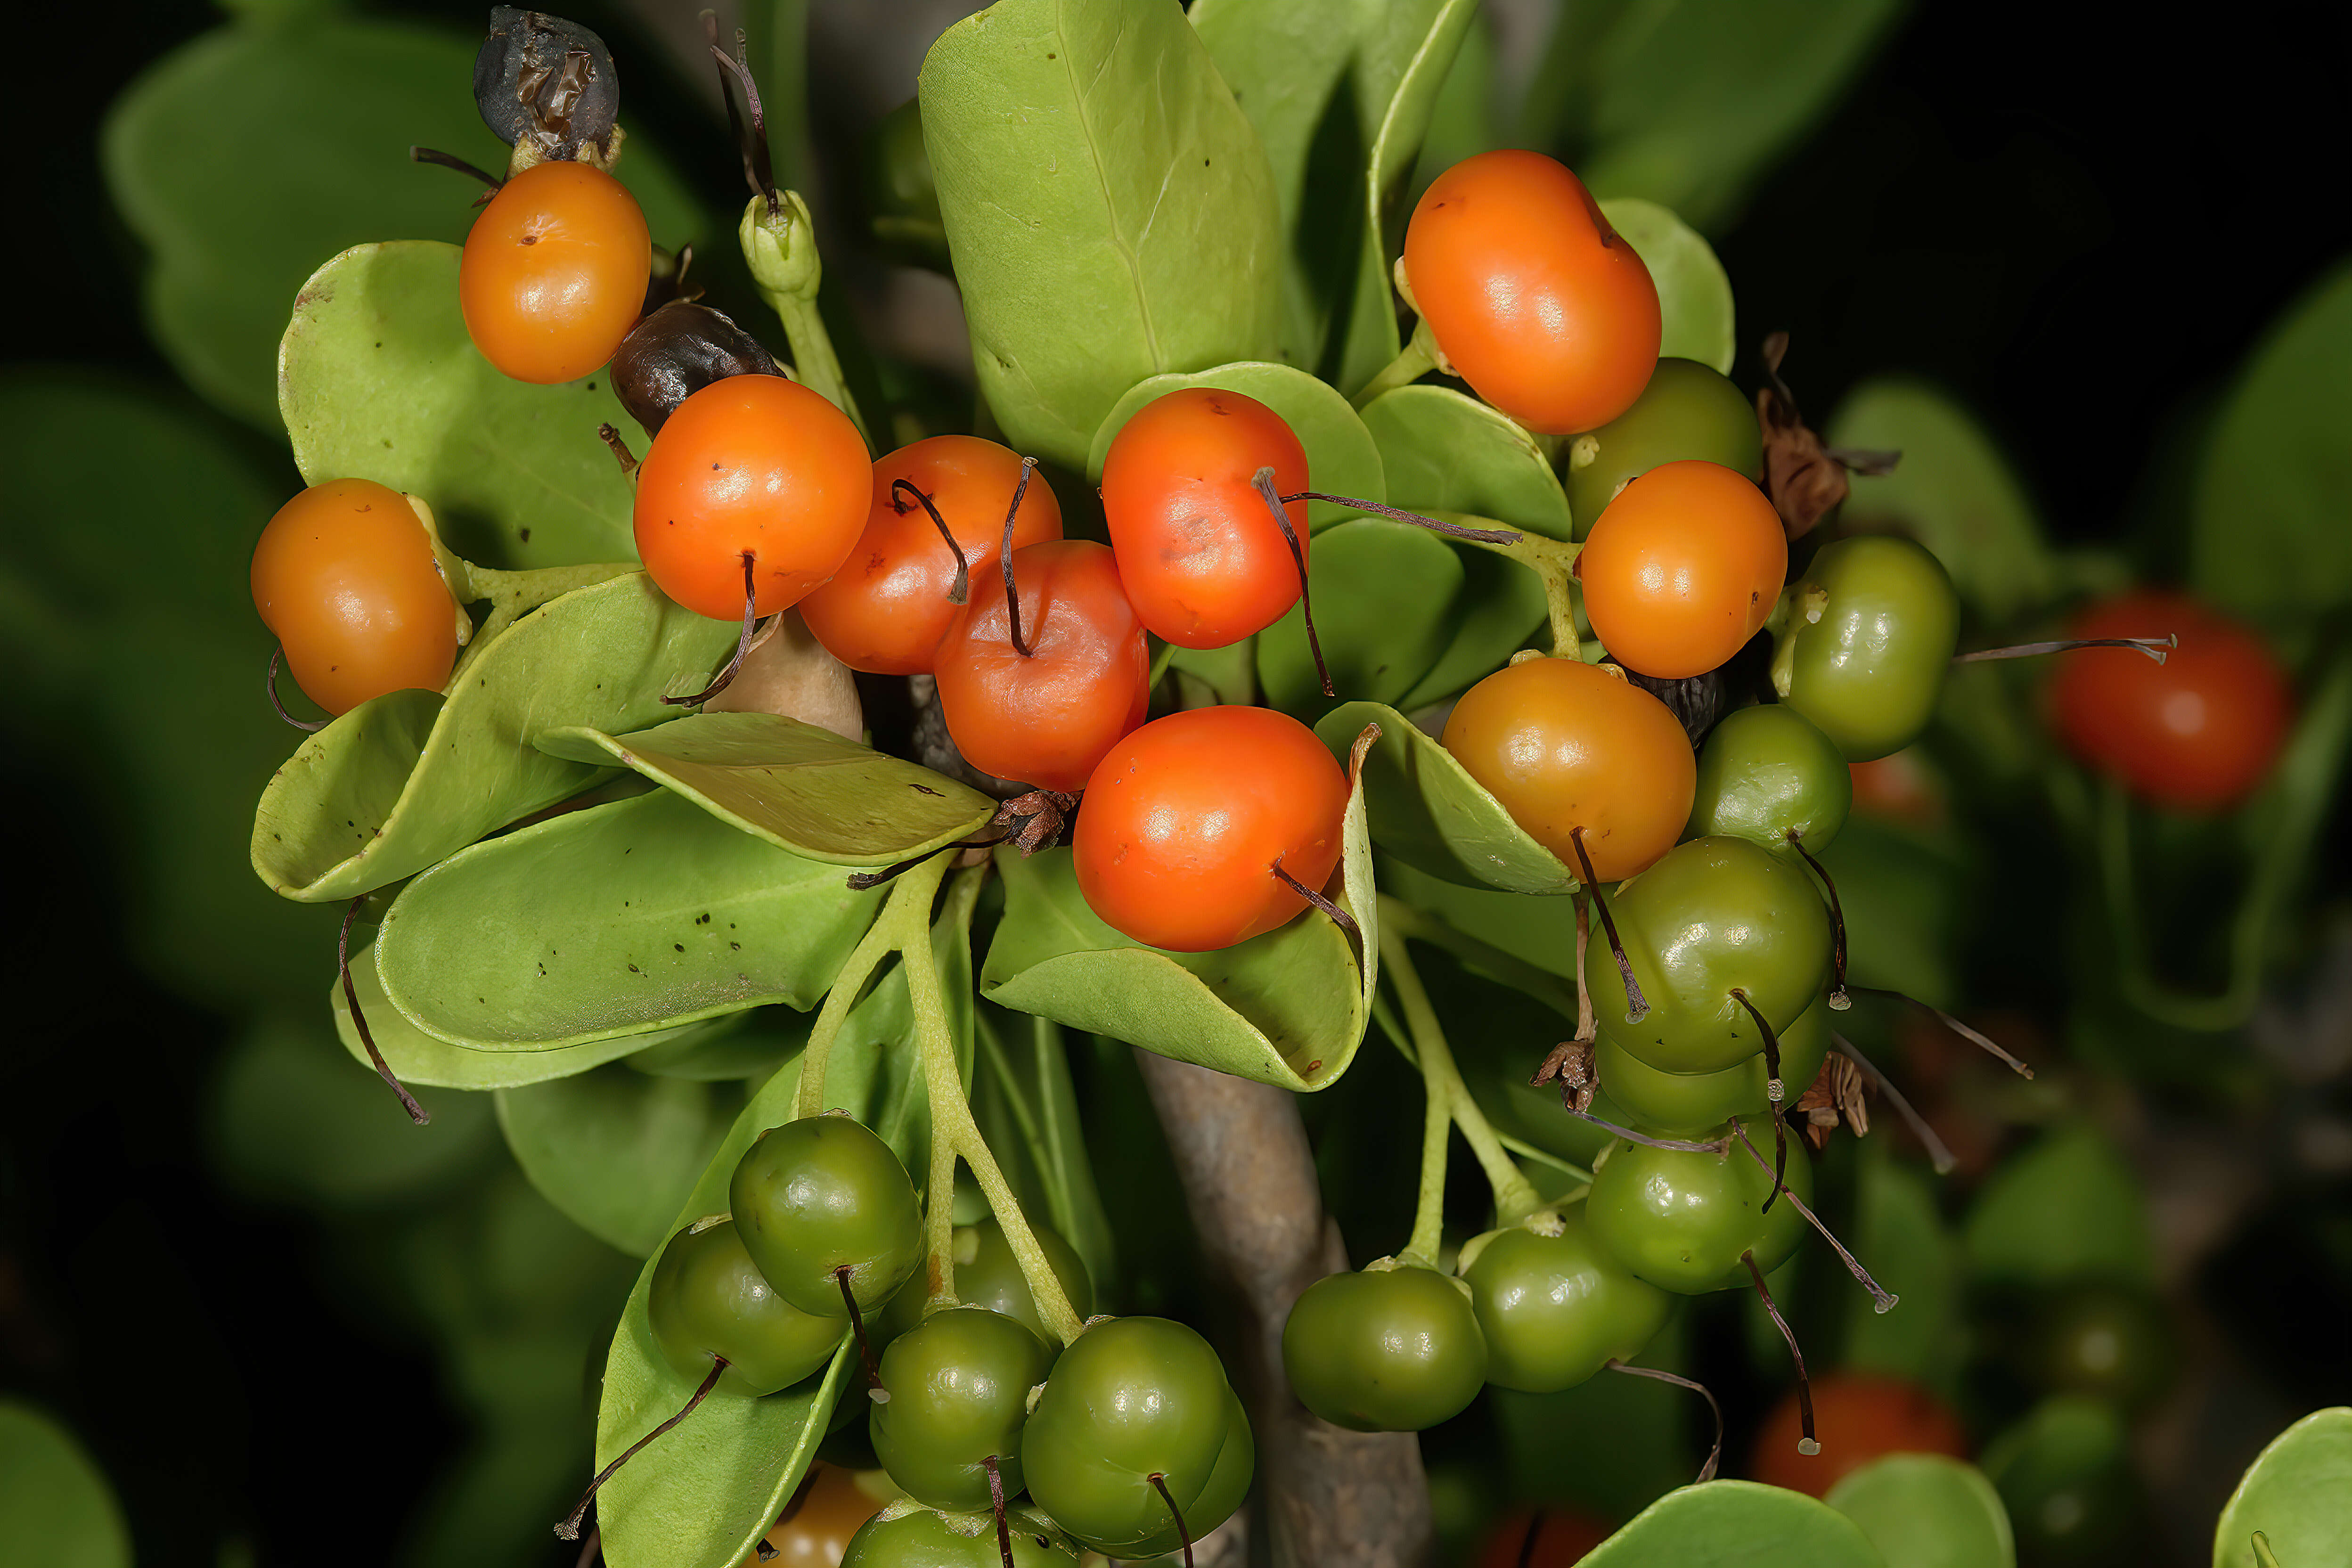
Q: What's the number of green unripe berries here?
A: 14